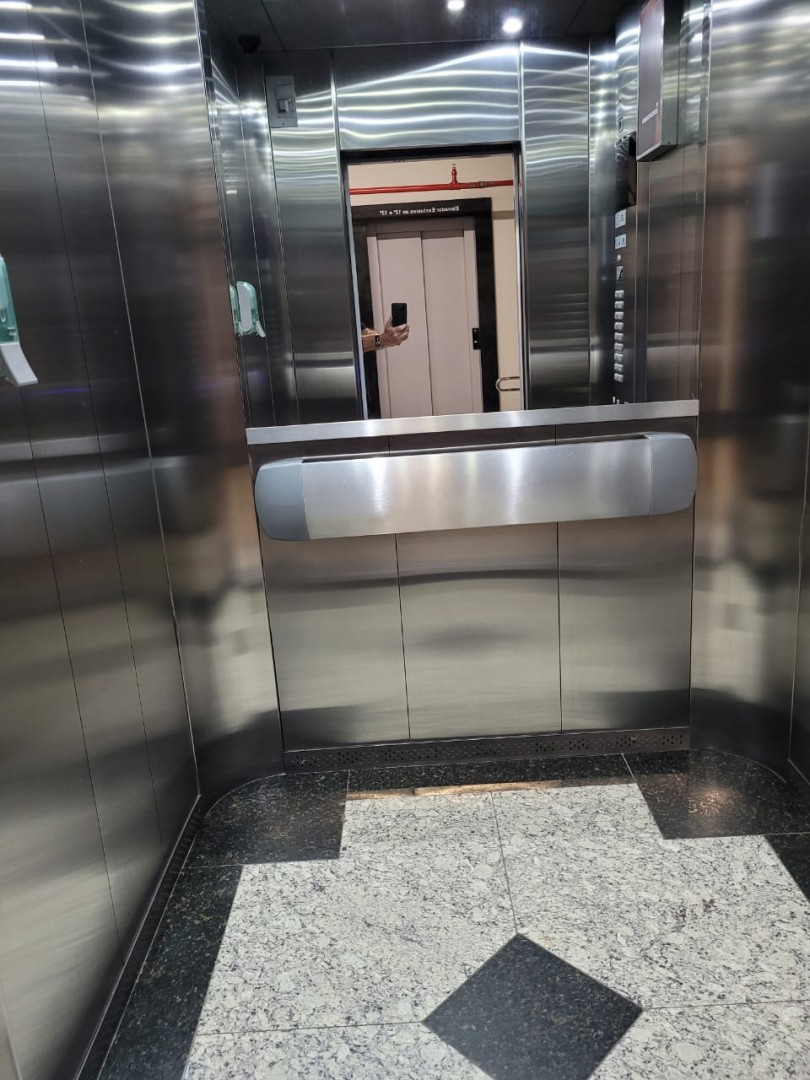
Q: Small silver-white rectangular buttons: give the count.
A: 9